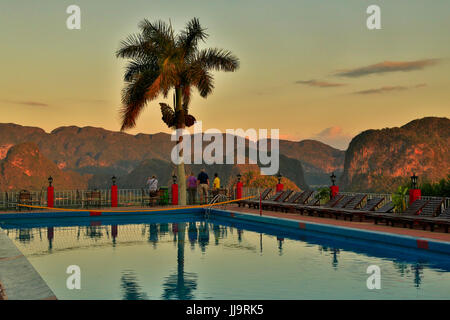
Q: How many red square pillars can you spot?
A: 7